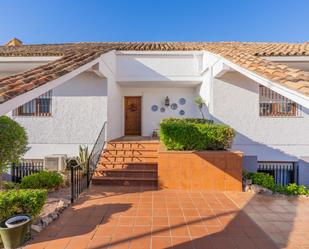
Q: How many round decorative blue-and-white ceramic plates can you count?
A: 5